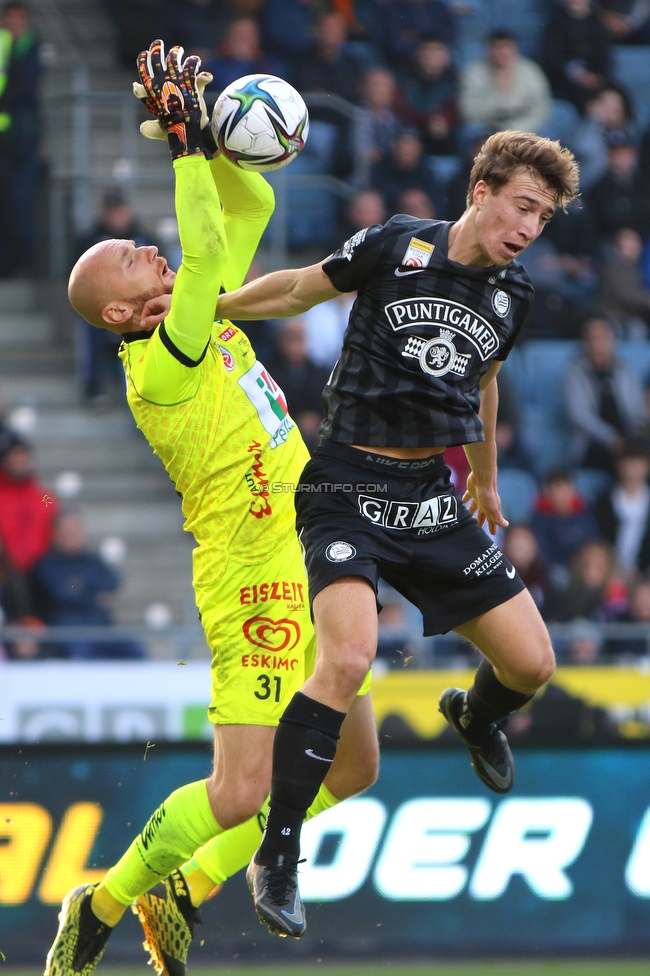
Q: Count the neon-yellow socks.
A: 2